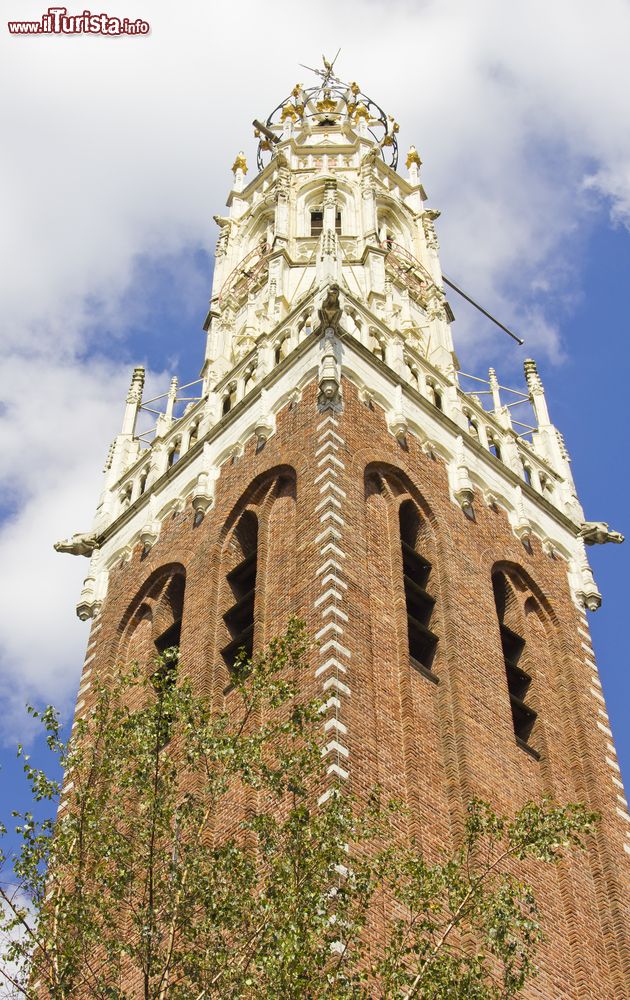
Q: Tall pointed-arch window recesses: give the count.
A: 4